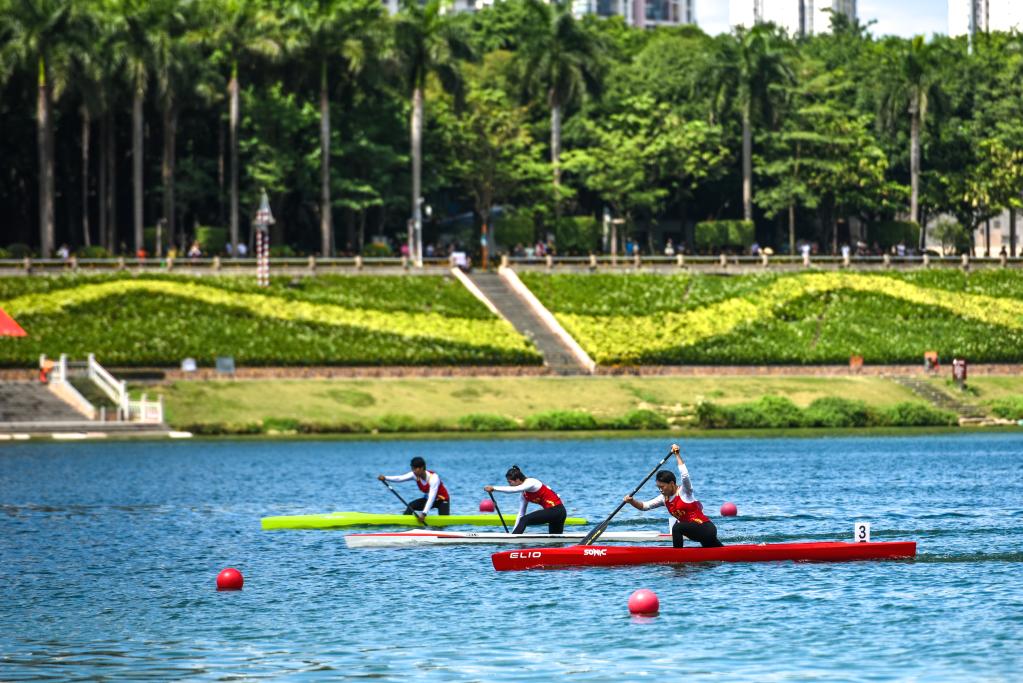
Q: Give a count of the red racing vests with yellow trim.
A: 3